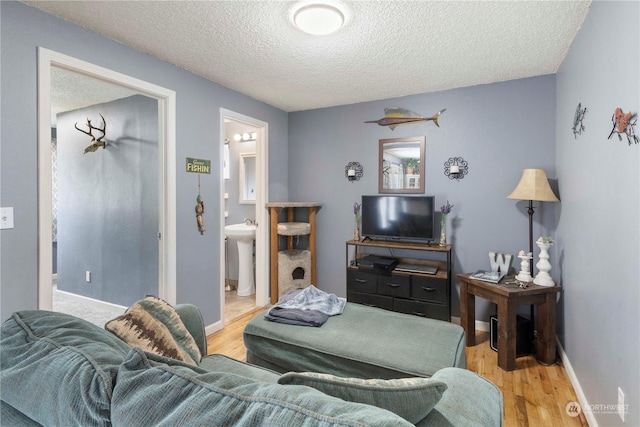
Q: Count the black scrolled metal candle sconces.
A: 2